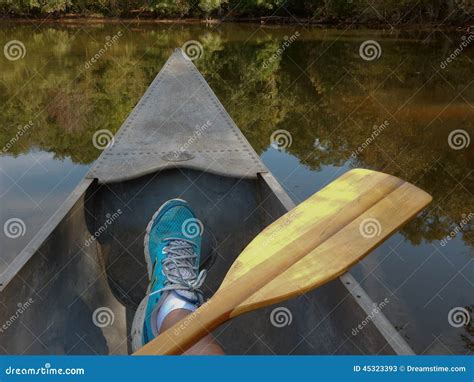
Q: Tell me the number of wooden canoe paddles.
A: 1